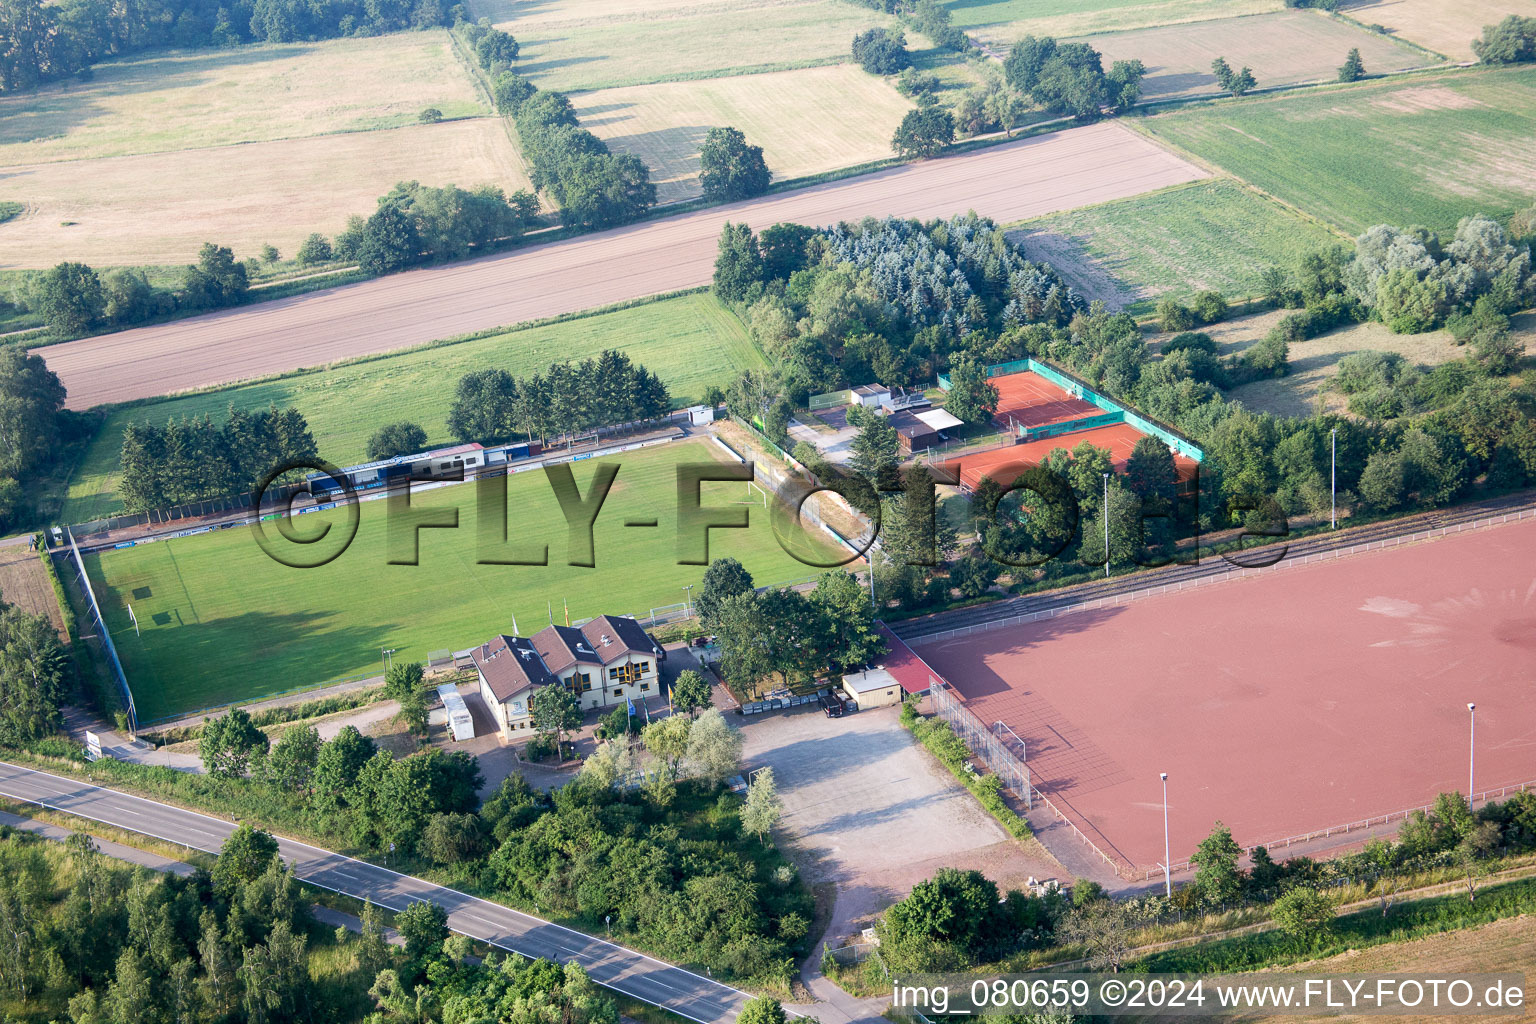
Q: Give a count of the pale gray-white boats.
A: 0